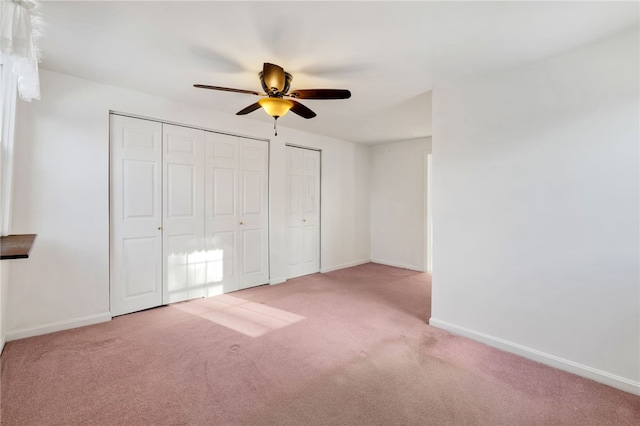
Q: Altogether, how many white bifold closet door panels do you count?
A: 6